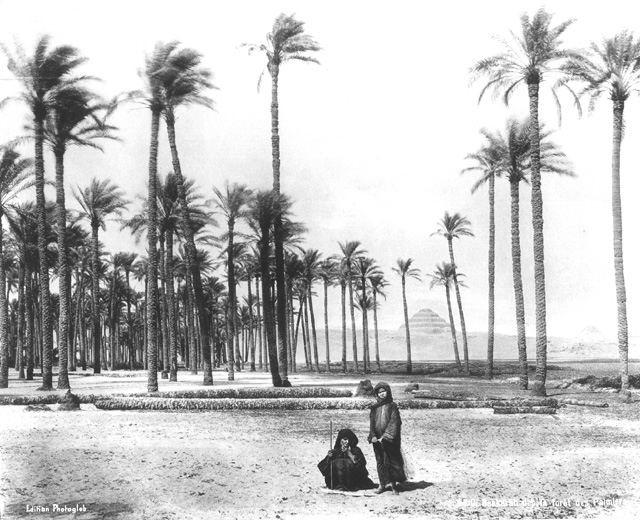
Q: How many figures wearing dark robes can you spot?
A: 2